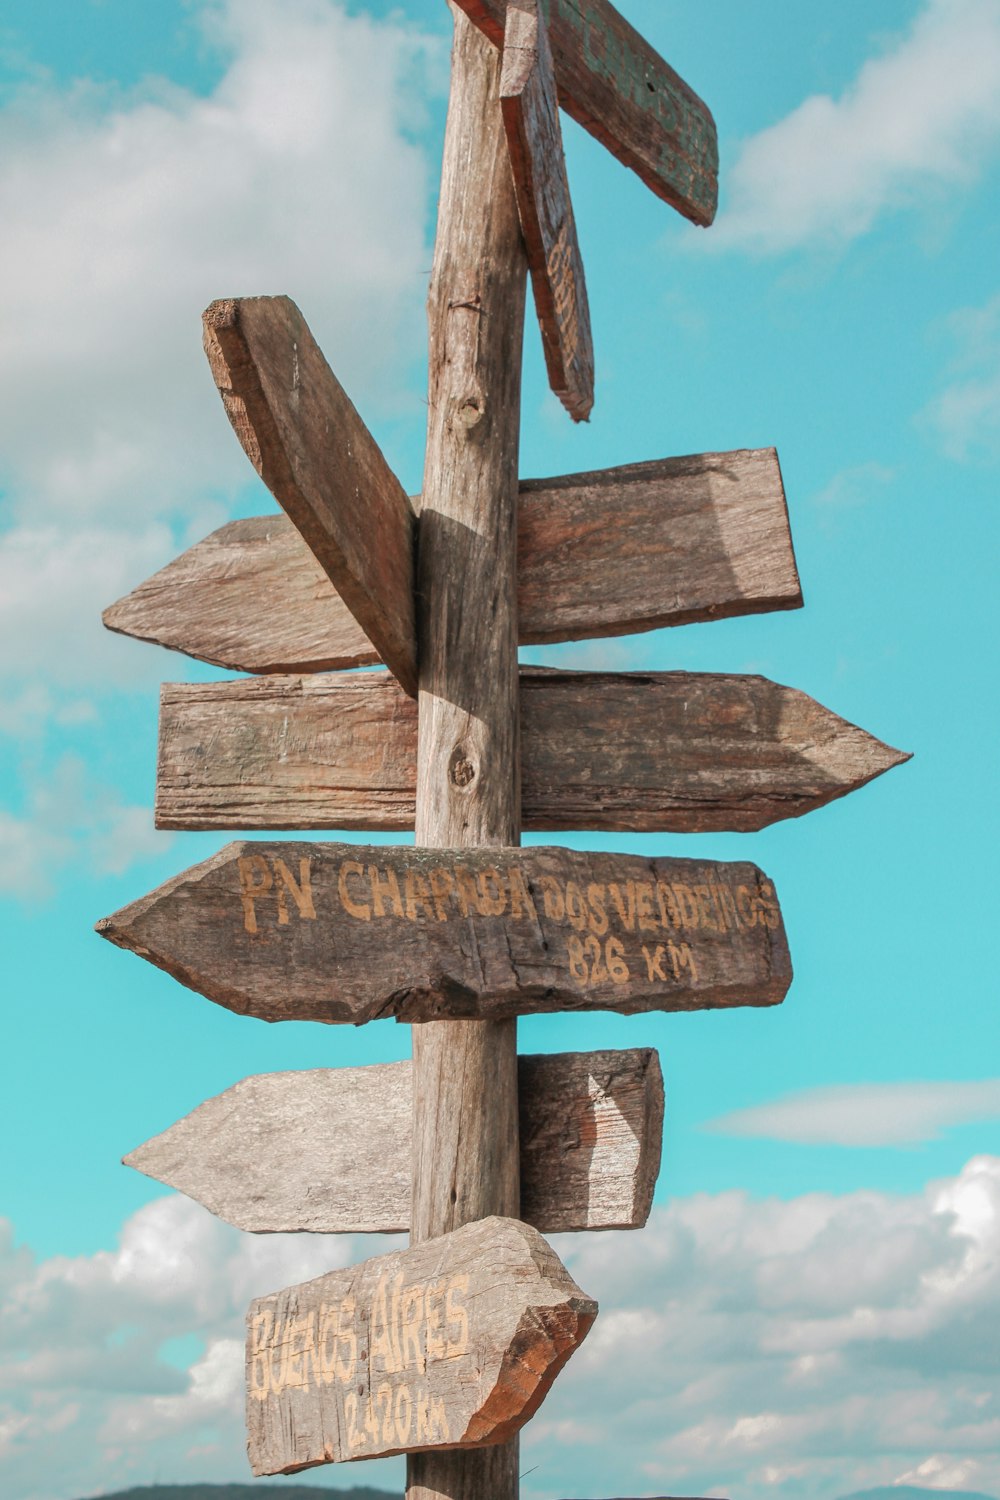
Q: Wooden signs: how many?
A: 8